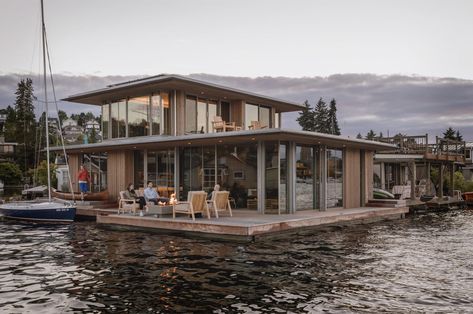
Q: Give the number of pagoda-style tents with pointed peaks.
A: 0